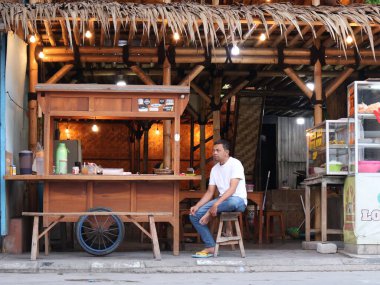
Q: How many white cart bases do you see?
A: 1